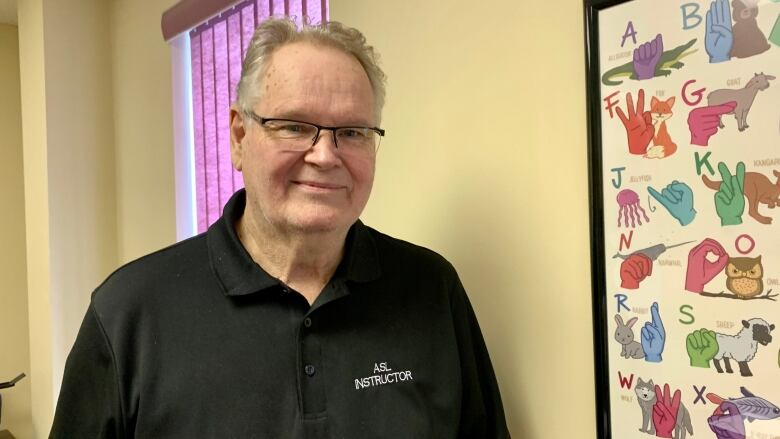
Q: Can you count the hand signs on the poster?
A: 12